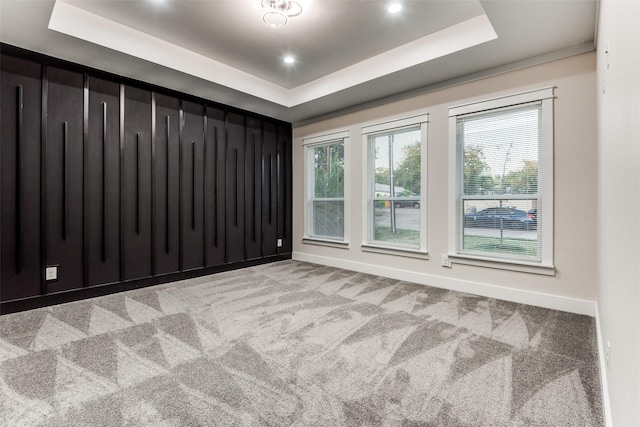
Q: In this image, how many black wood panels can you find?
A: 11